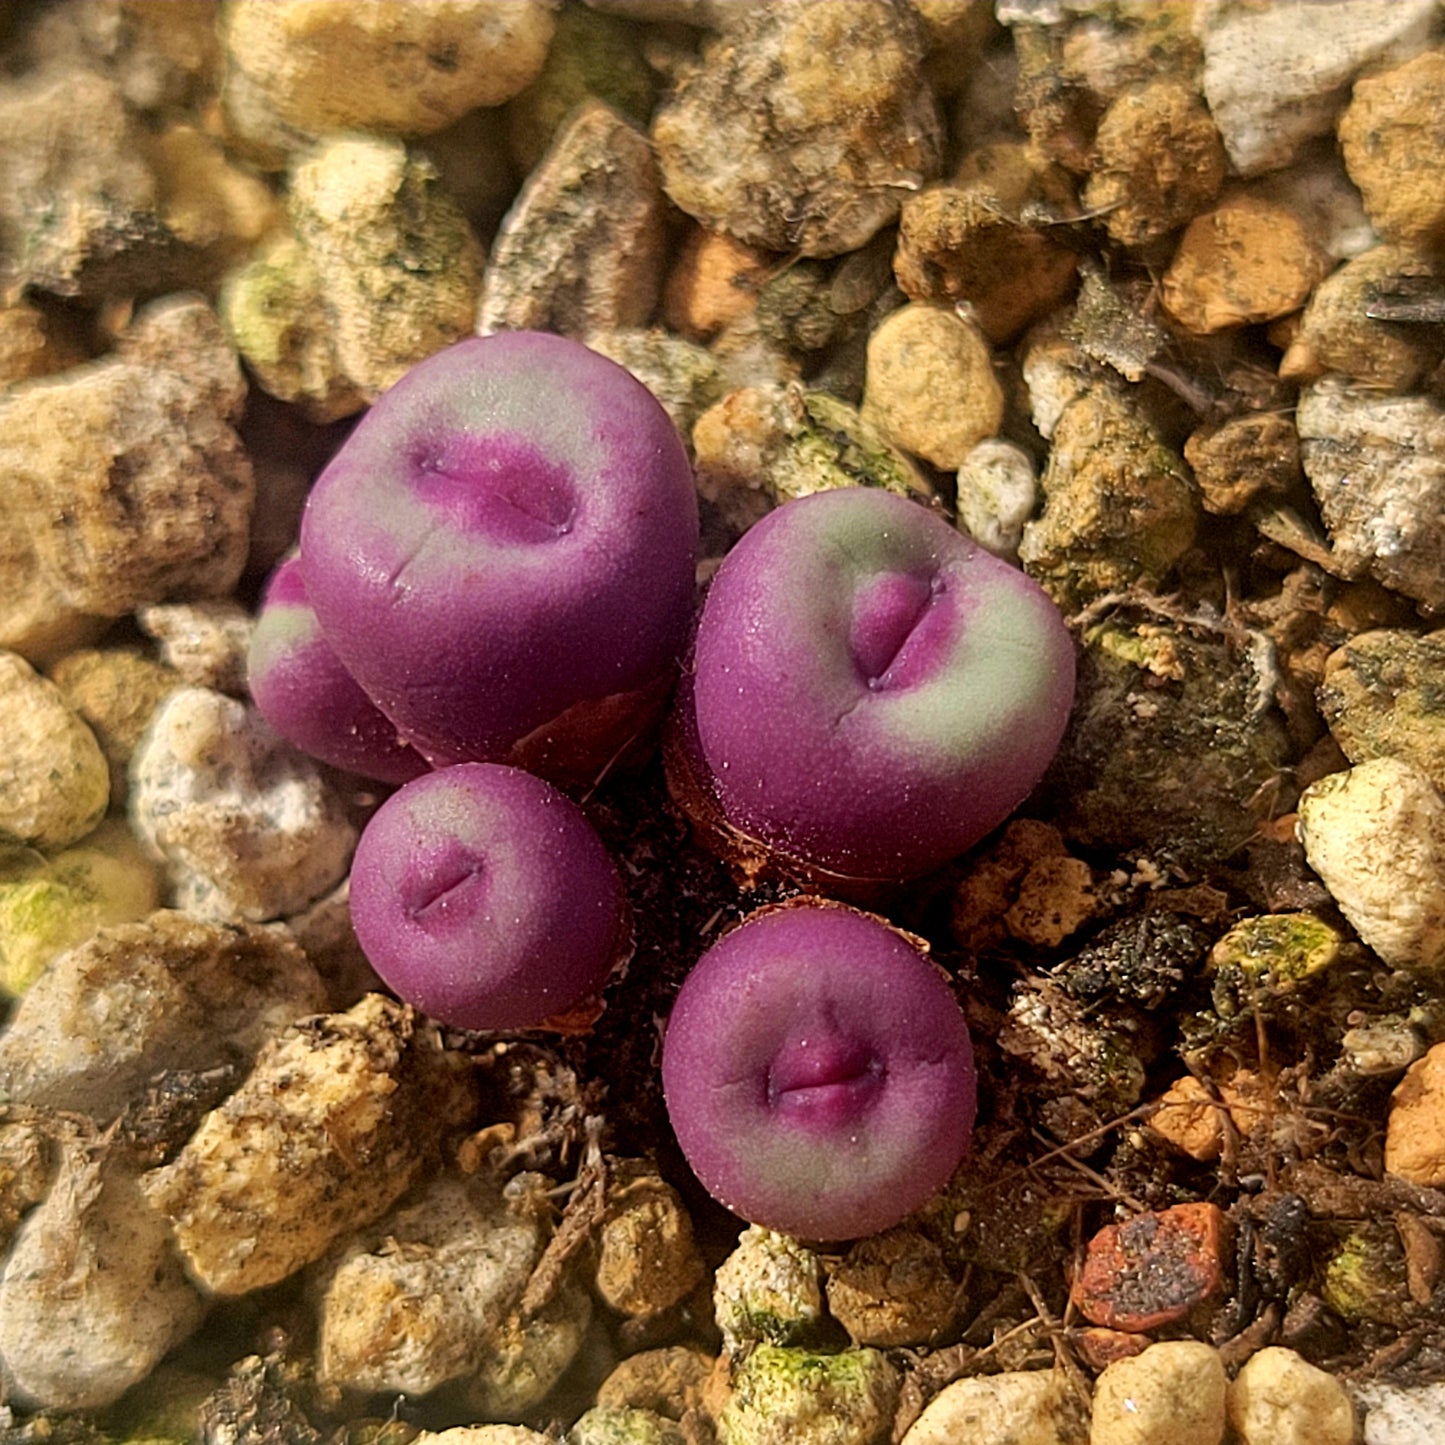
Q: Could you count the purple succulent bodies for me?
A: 5